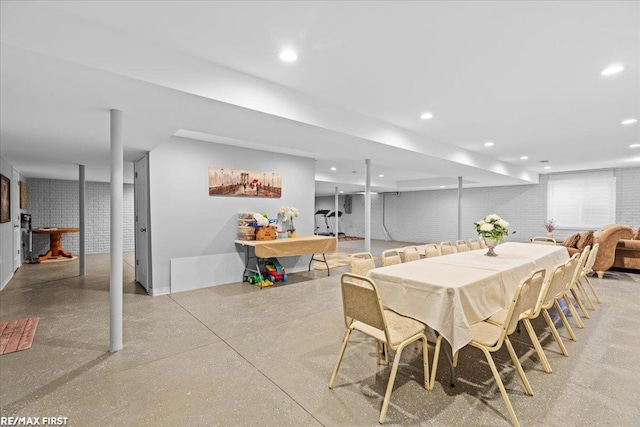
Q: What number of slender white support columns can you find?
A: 5